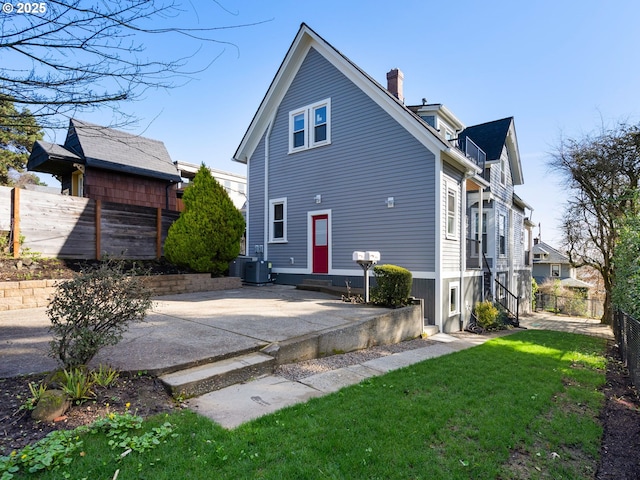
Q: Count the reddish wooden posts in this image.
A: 3